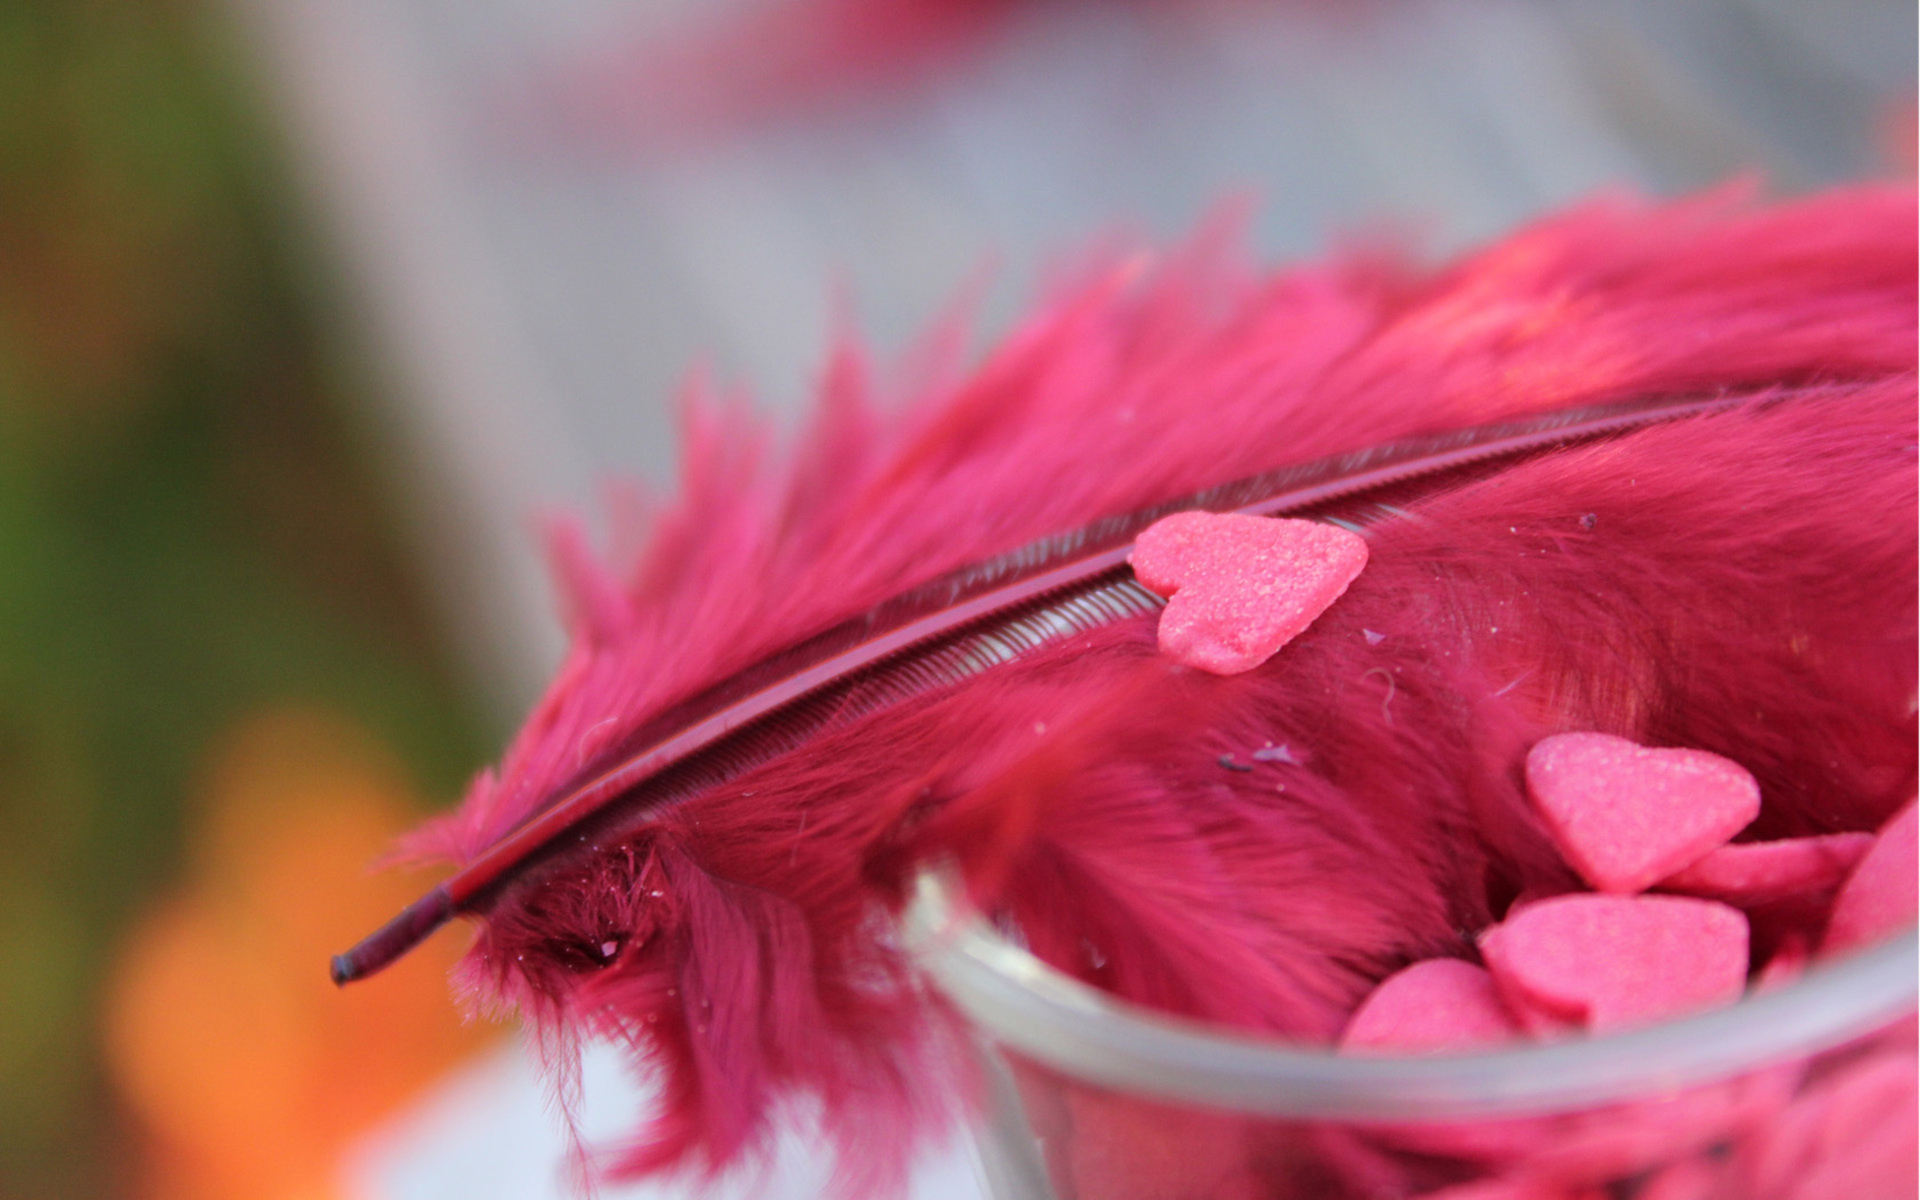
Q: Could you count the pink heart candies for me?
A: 6